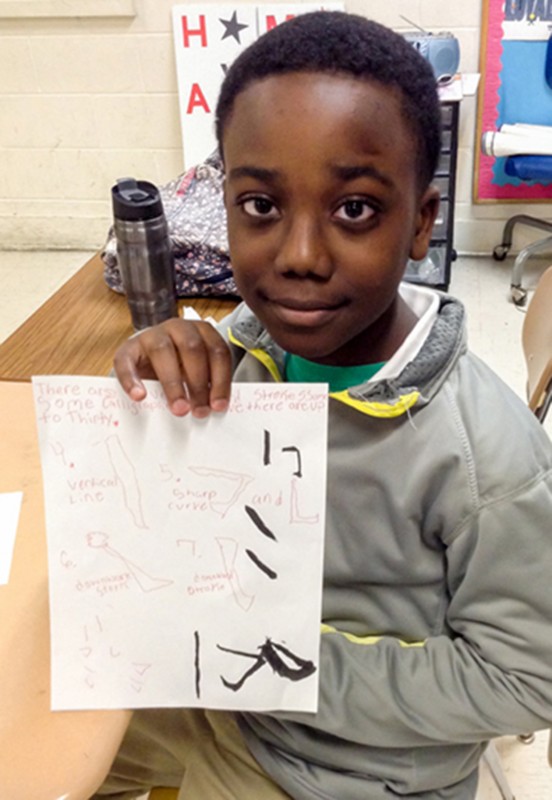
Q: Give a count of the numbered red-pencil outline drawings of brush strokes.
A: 4